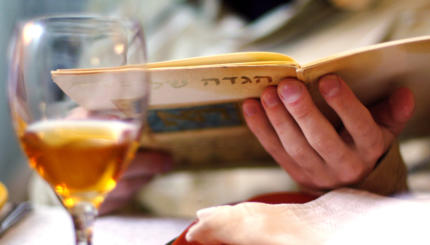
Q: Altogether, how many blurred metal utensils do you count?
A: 1